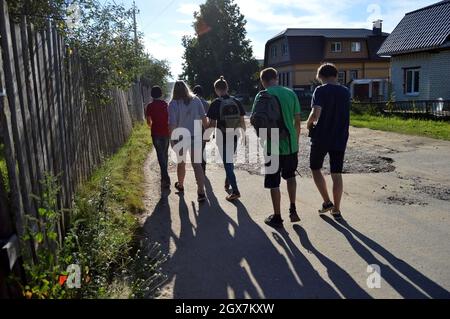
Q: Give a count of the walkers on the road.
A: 6